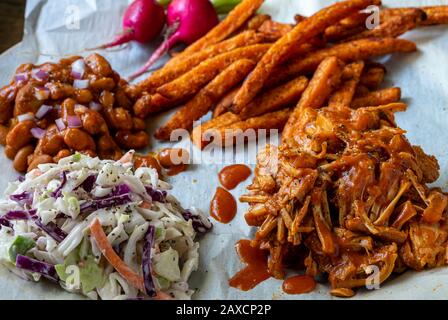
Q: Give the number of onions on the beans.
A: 12